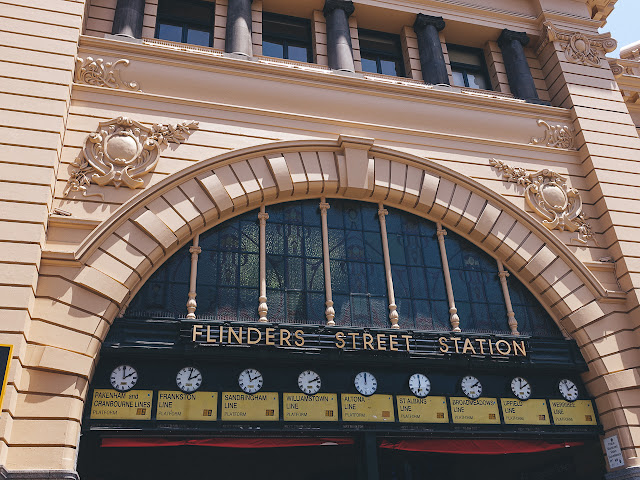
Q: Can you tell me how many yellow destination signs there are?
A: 9